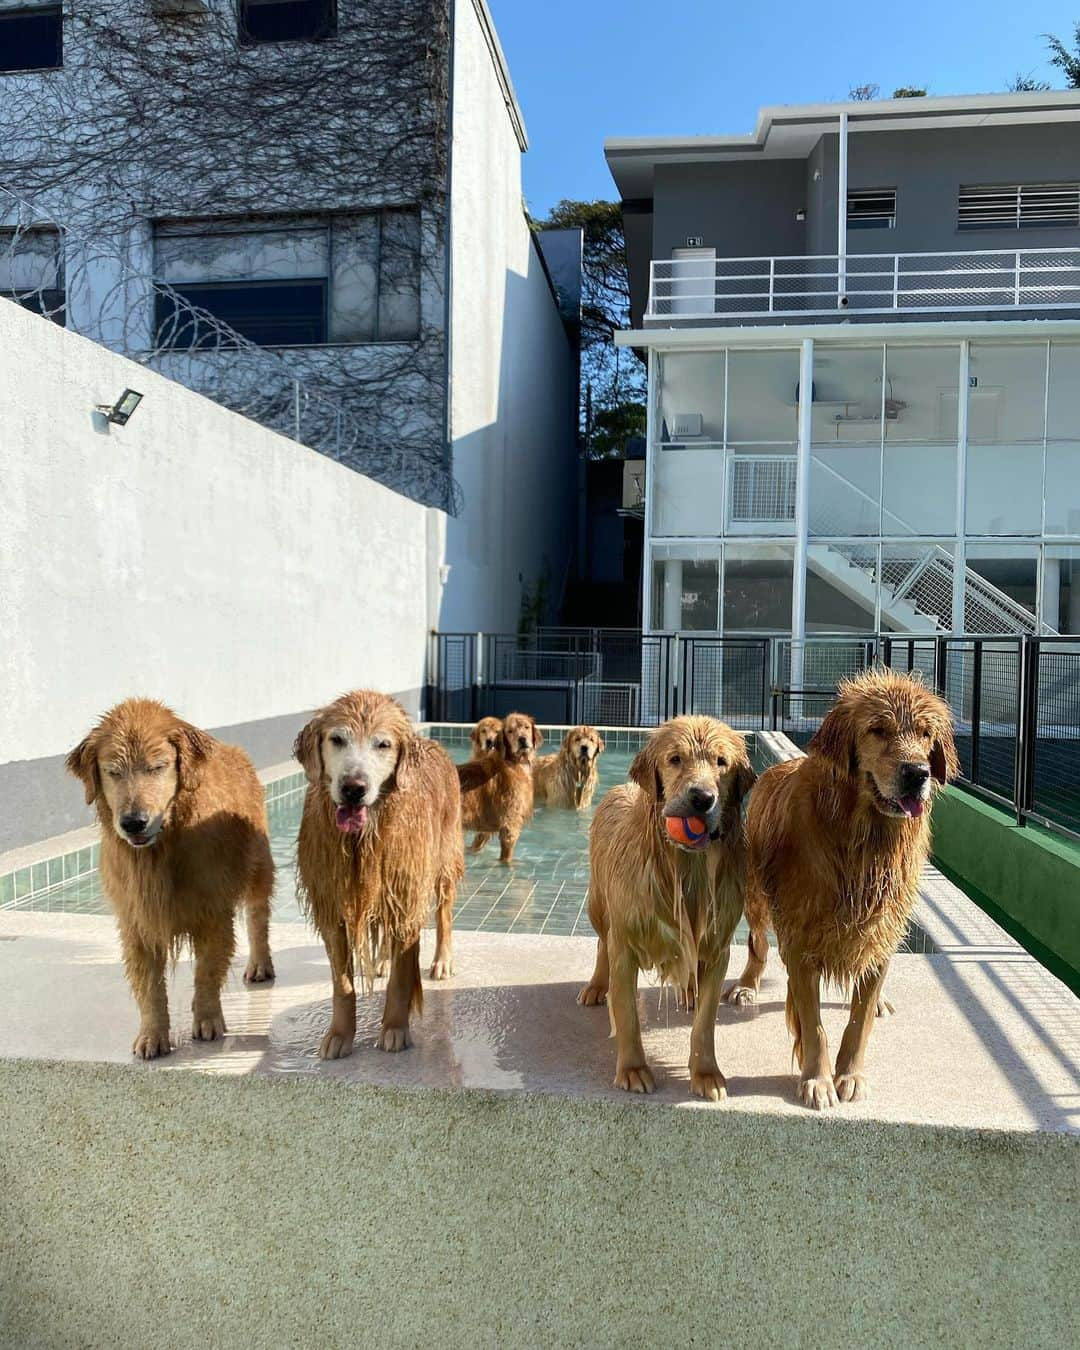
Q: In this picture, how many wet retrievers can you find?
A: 7